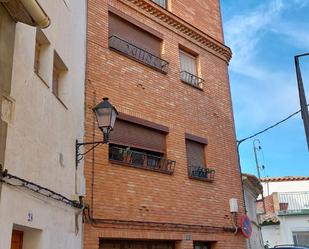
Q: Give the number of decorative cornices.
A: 1